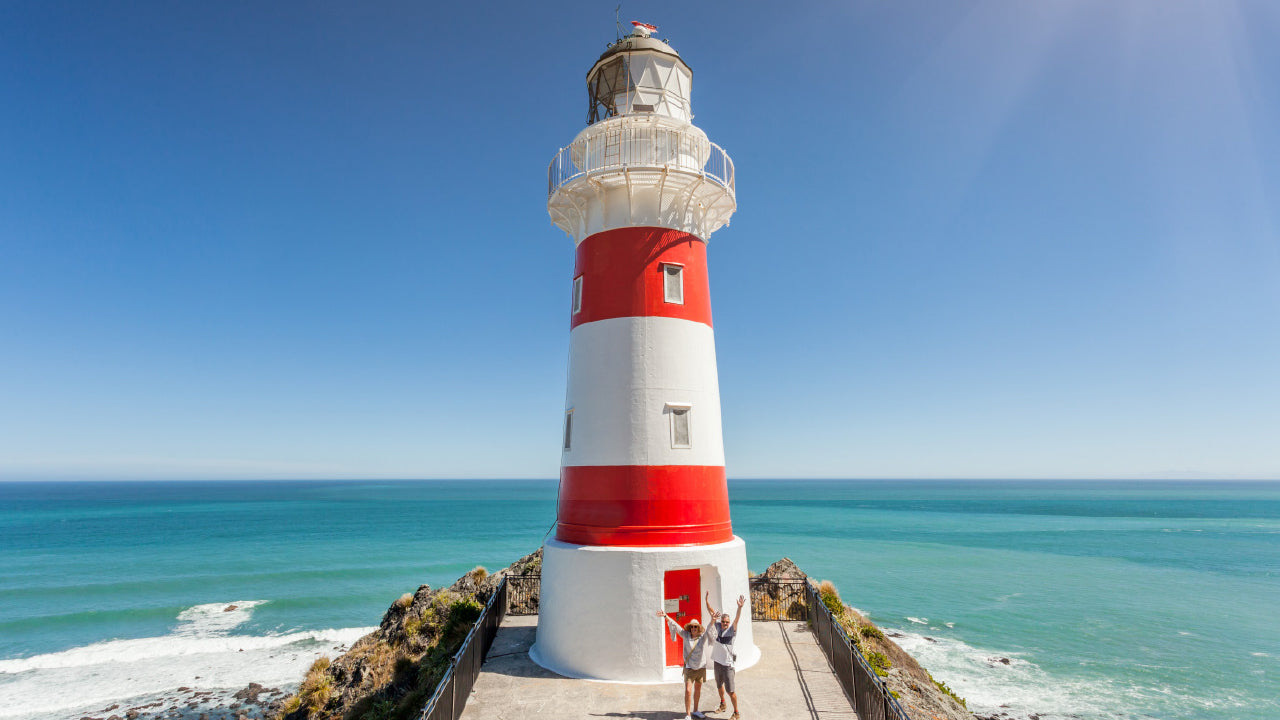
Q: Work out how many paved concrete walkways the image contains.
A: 1